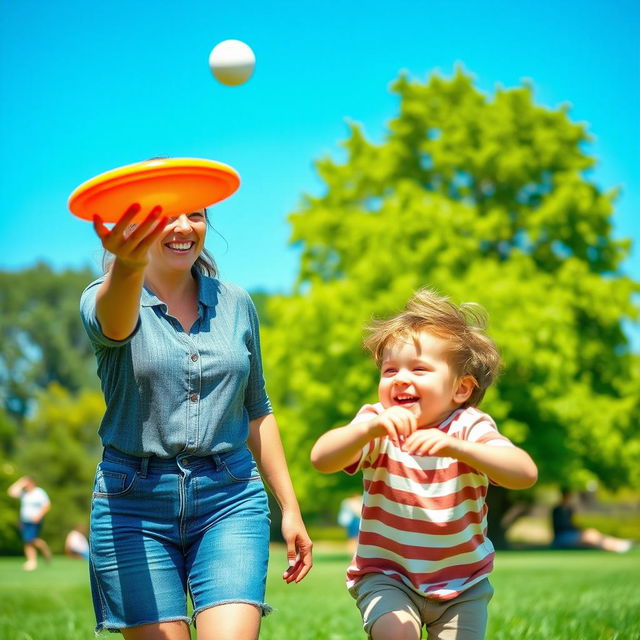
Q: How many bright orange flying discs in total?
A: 1